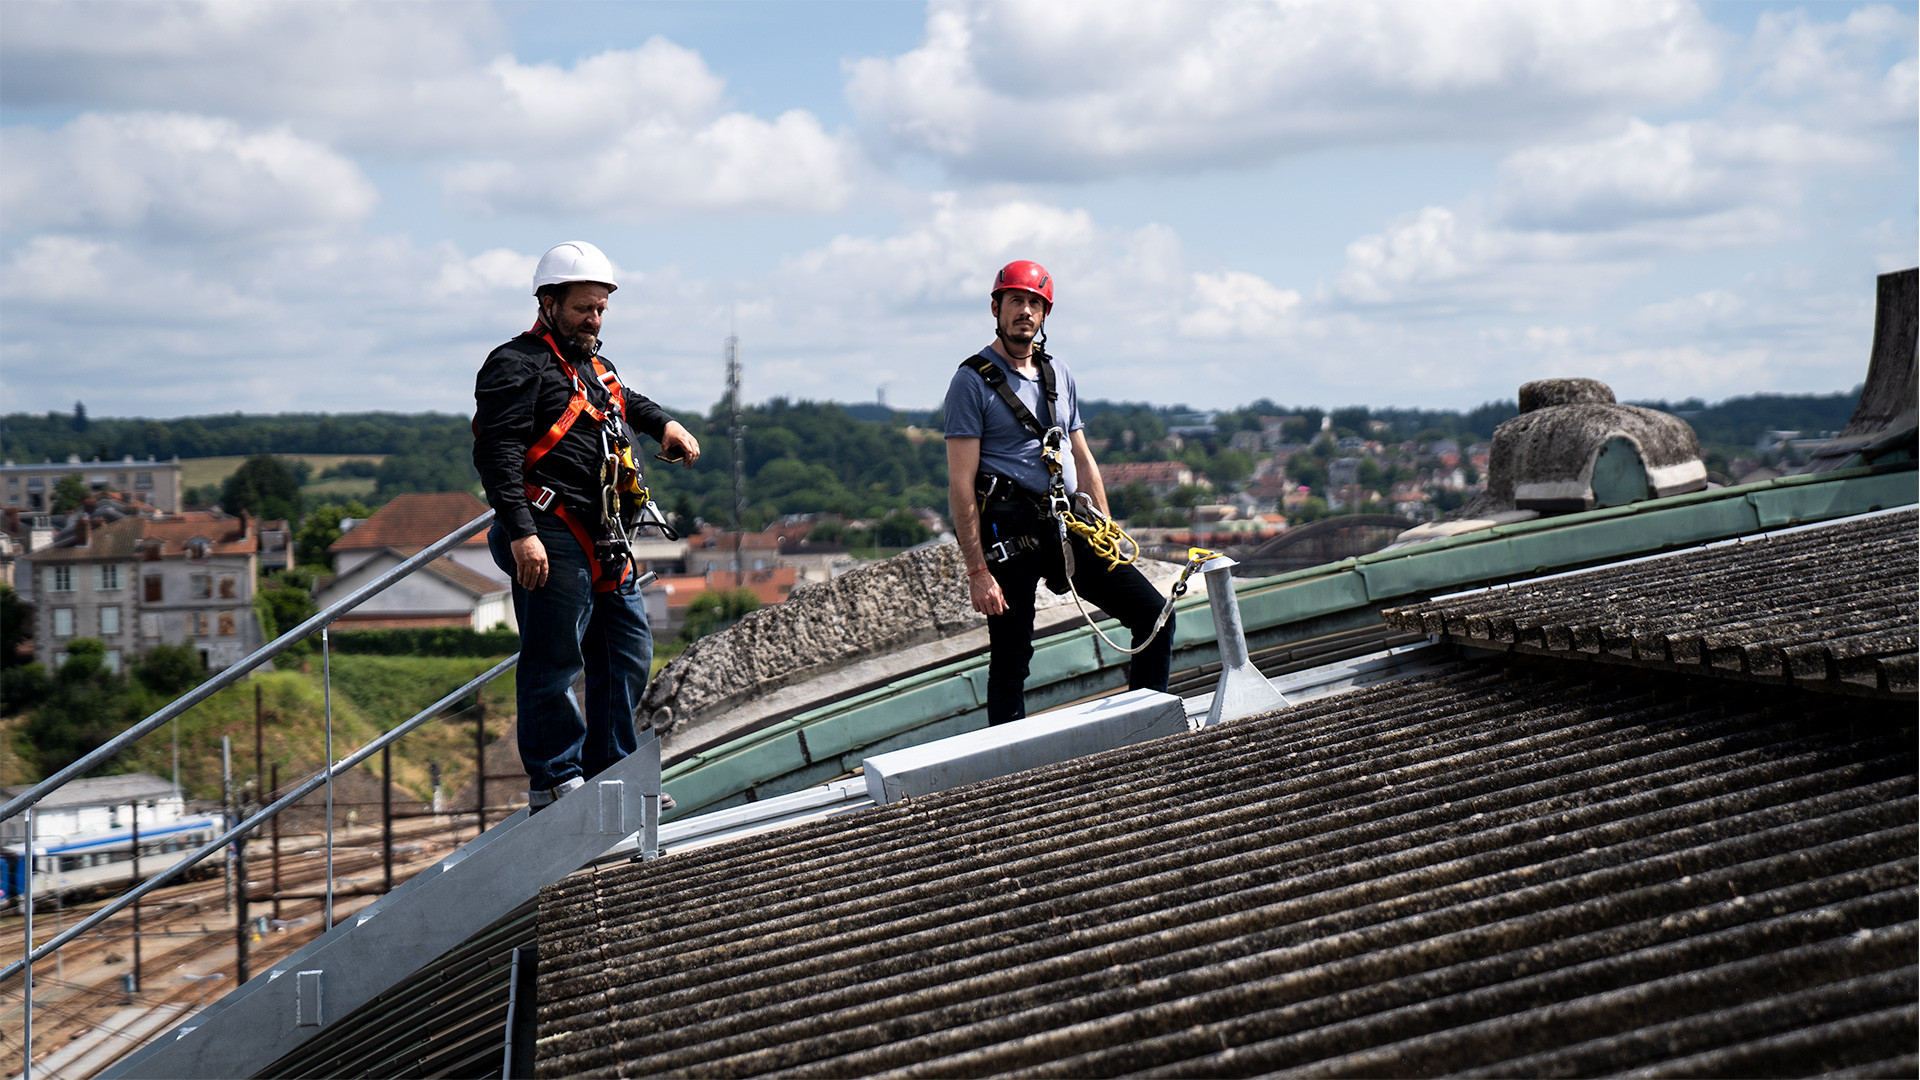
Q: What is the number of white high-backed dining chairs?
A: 0